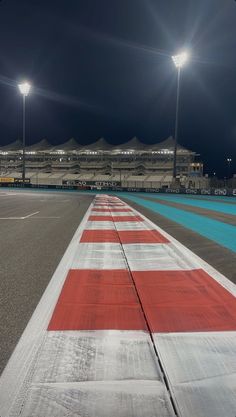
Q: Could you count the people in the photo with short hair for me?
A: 0